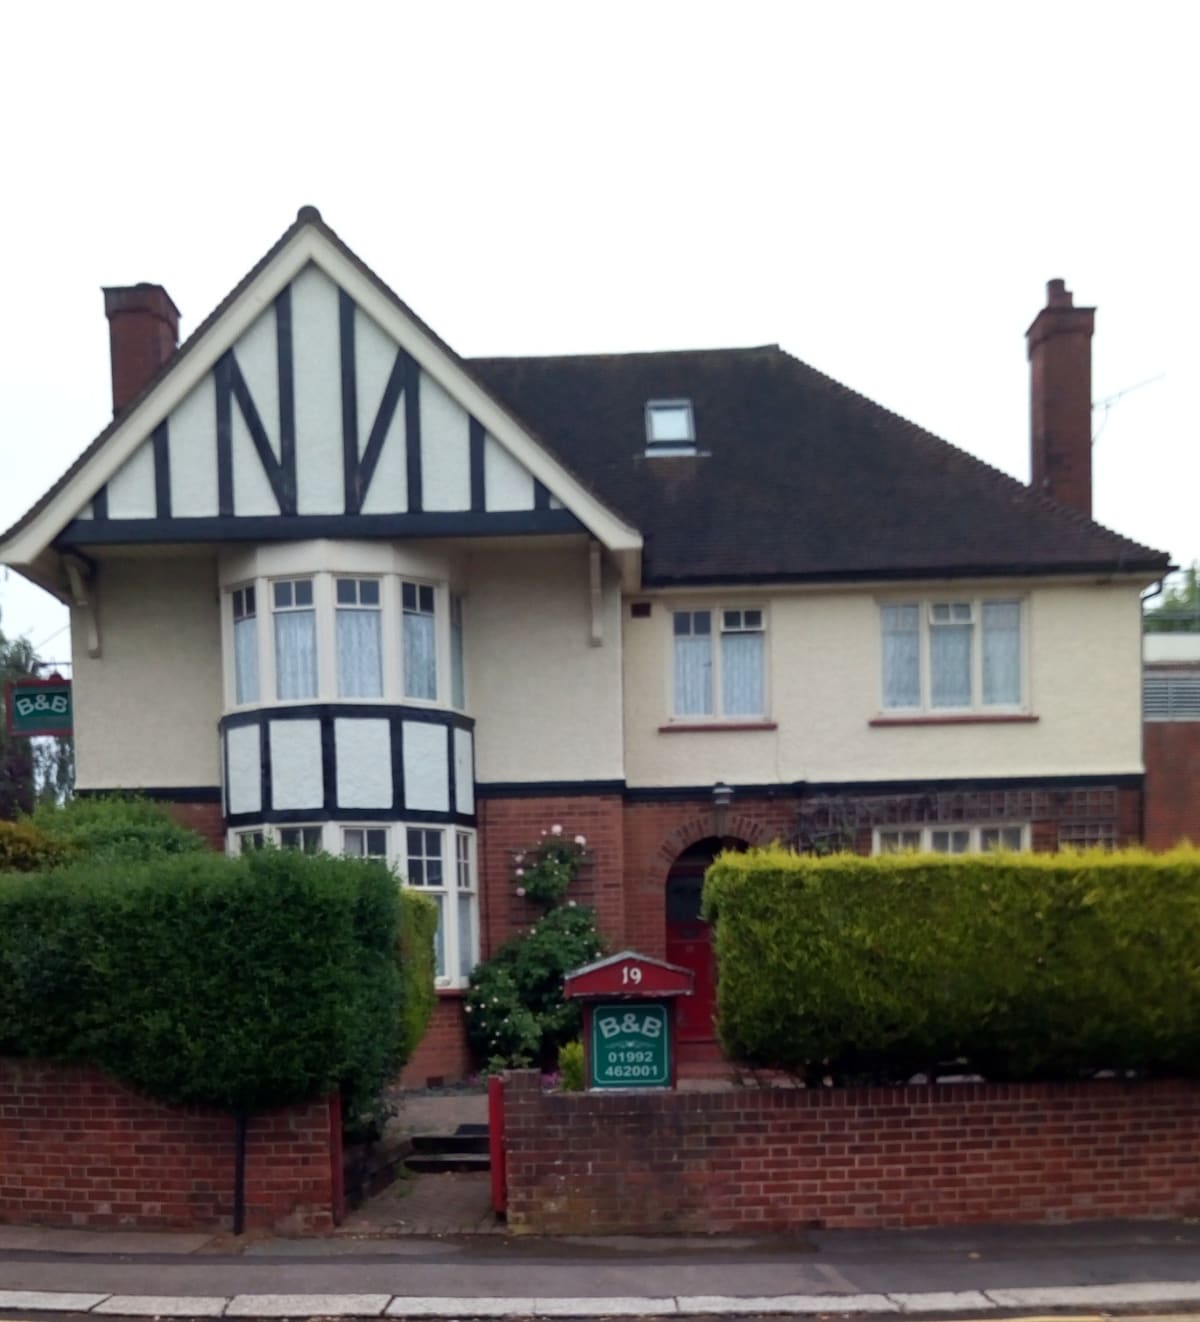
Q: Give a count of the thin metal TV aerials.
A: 1